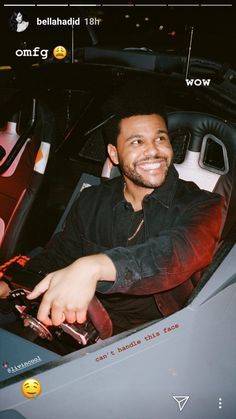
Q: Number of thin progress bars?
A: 7